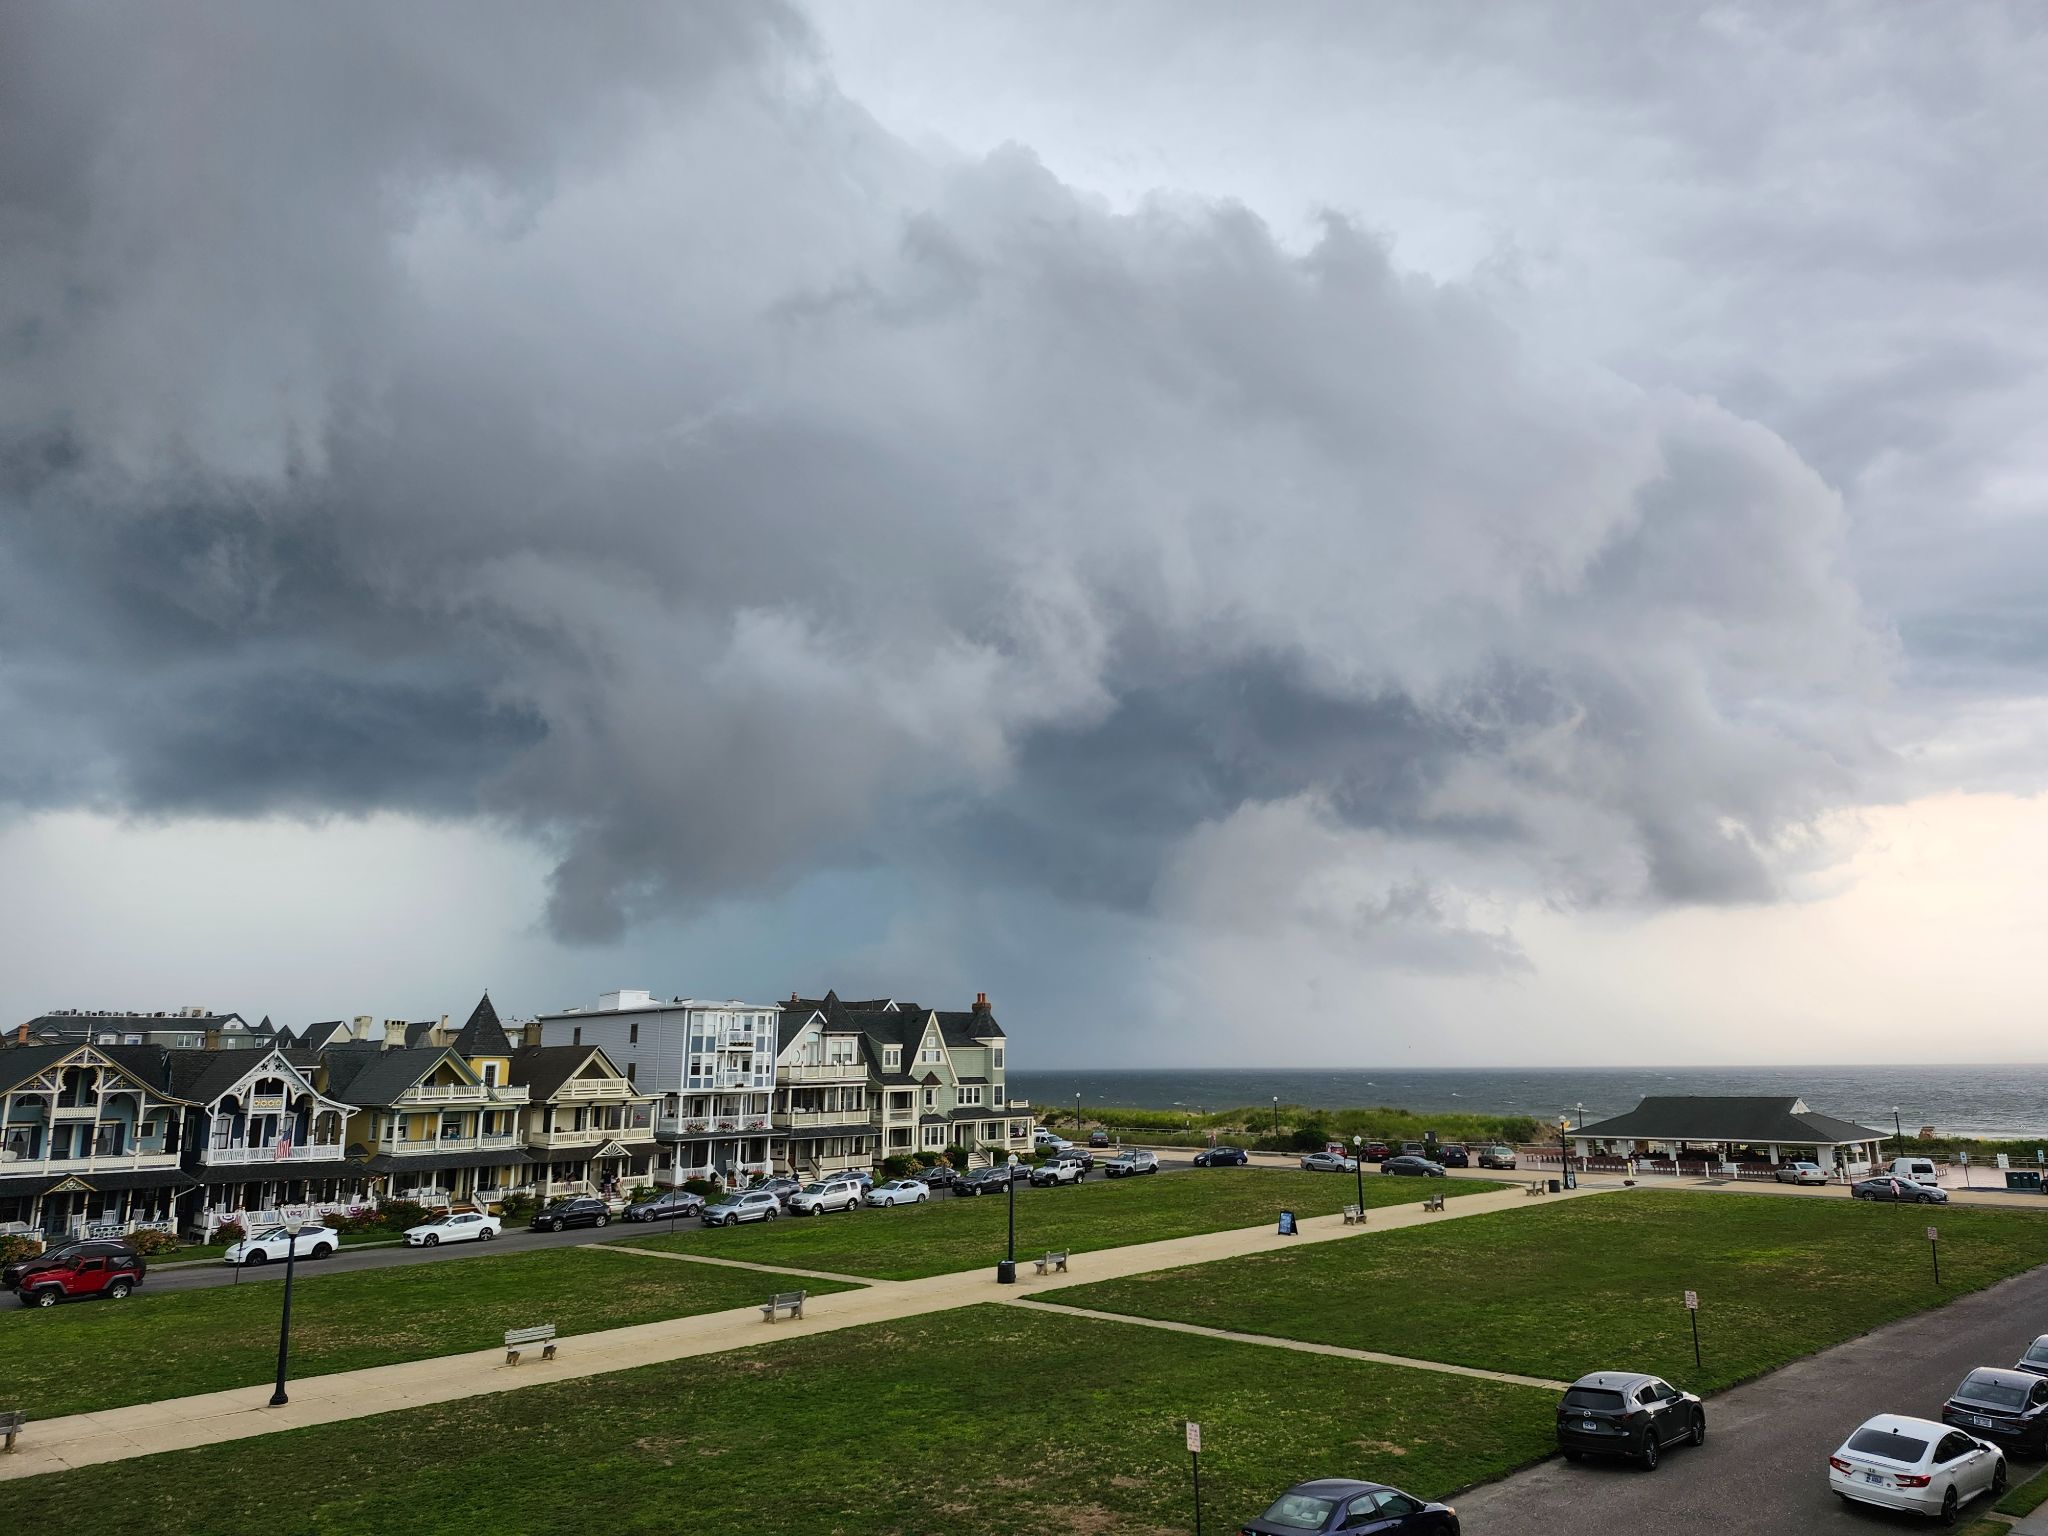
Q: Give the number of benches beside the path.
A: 7